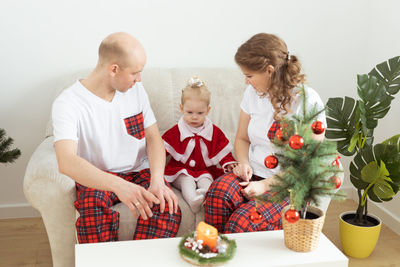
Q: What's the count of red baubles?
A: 7